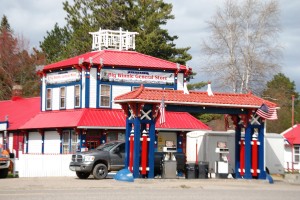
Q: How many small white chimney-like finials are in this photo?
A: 2